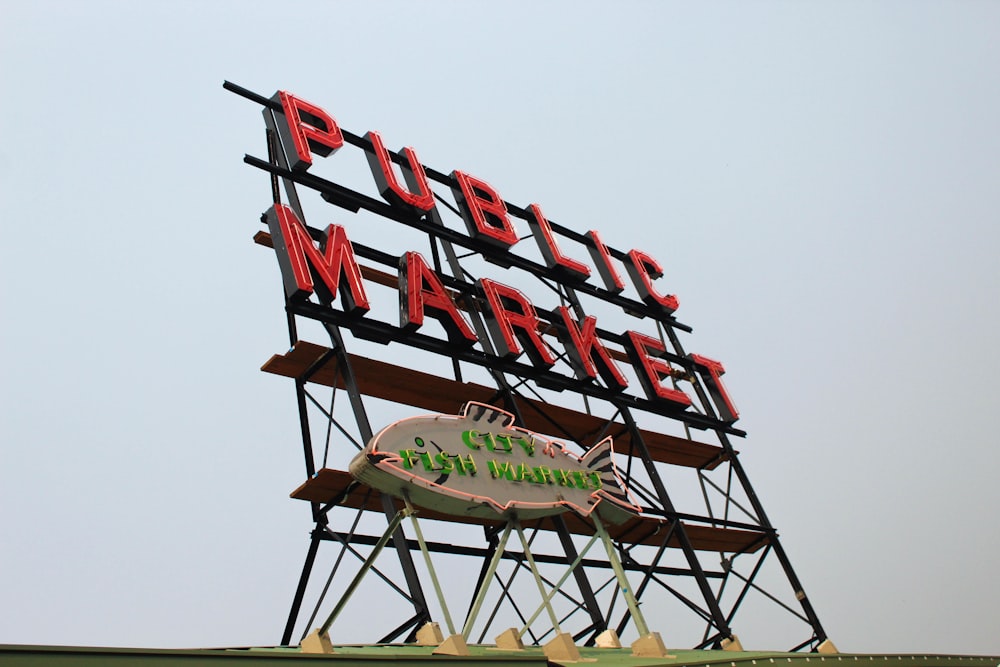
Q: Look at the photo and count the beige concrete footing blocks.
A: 9